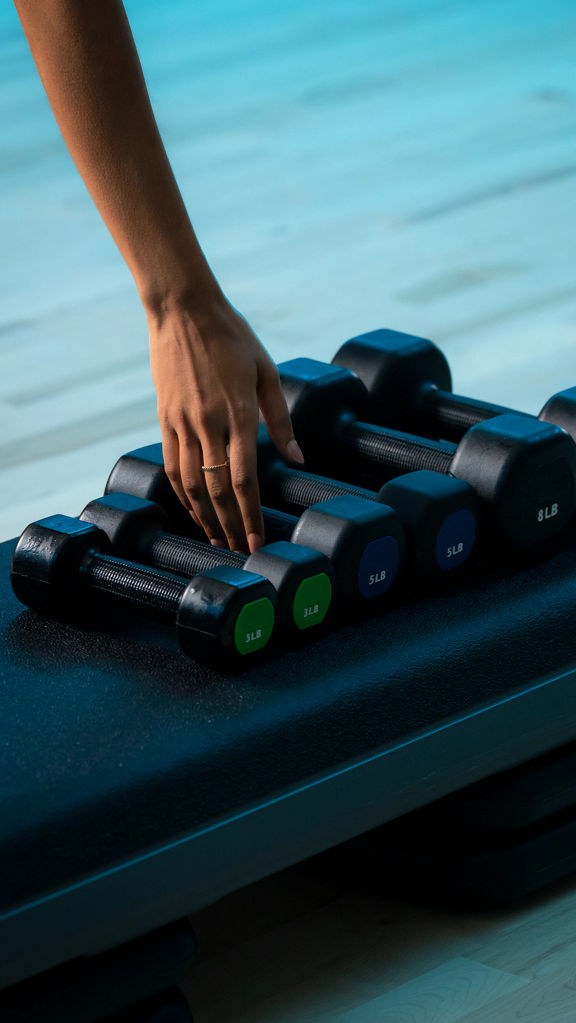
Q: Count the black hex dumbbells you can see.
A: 6